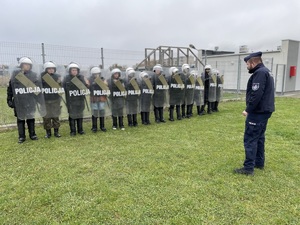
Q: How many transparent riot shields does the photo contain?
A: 13